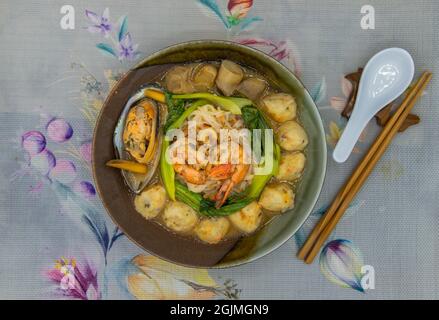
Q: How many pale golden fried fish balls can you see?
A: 8